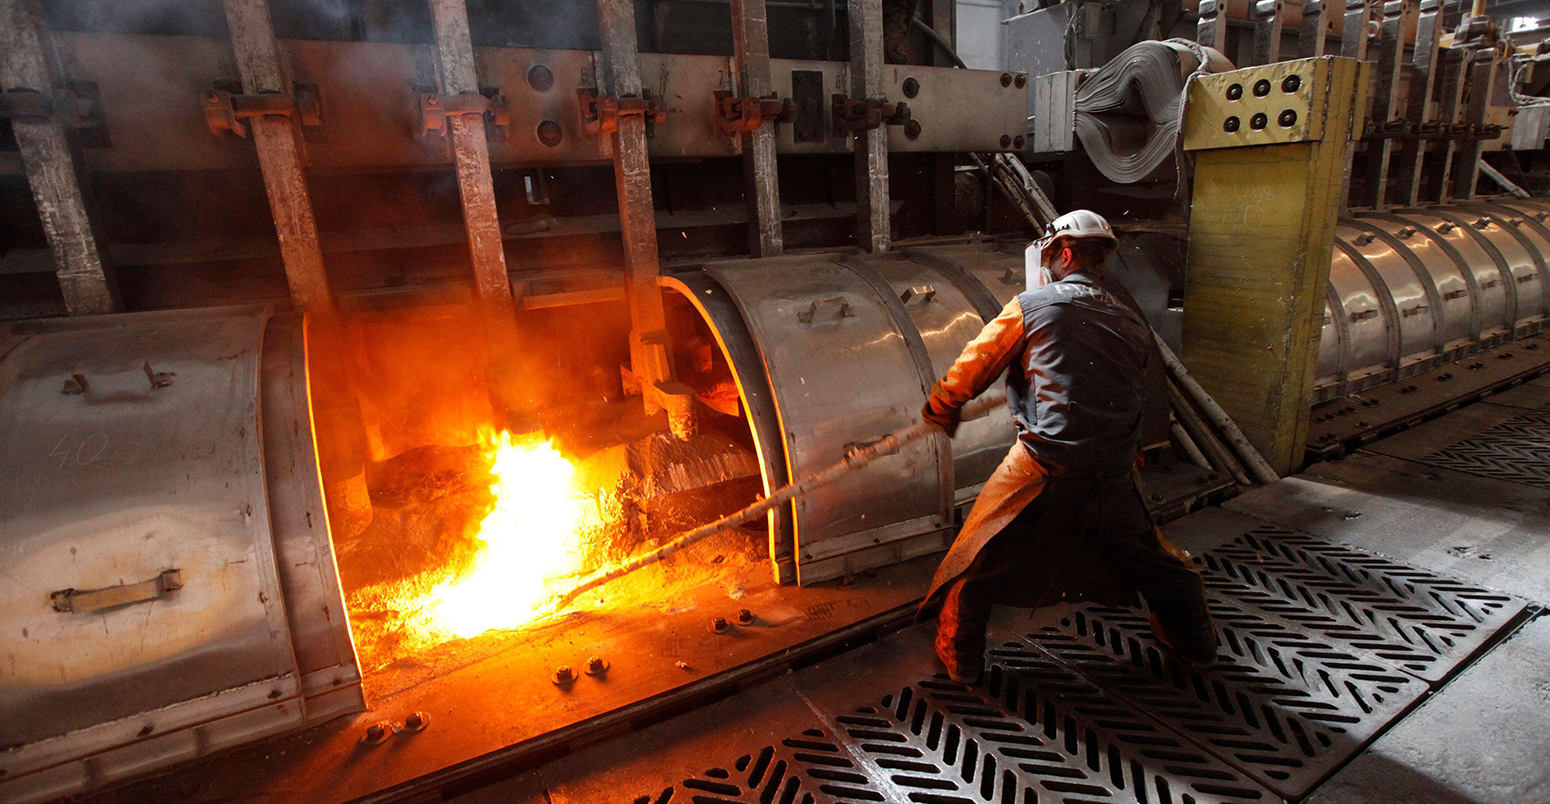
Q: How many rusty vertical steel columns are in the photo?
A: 6